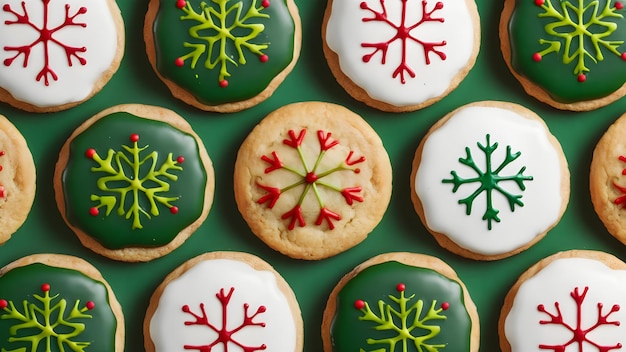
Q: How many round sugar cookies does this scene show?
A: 13